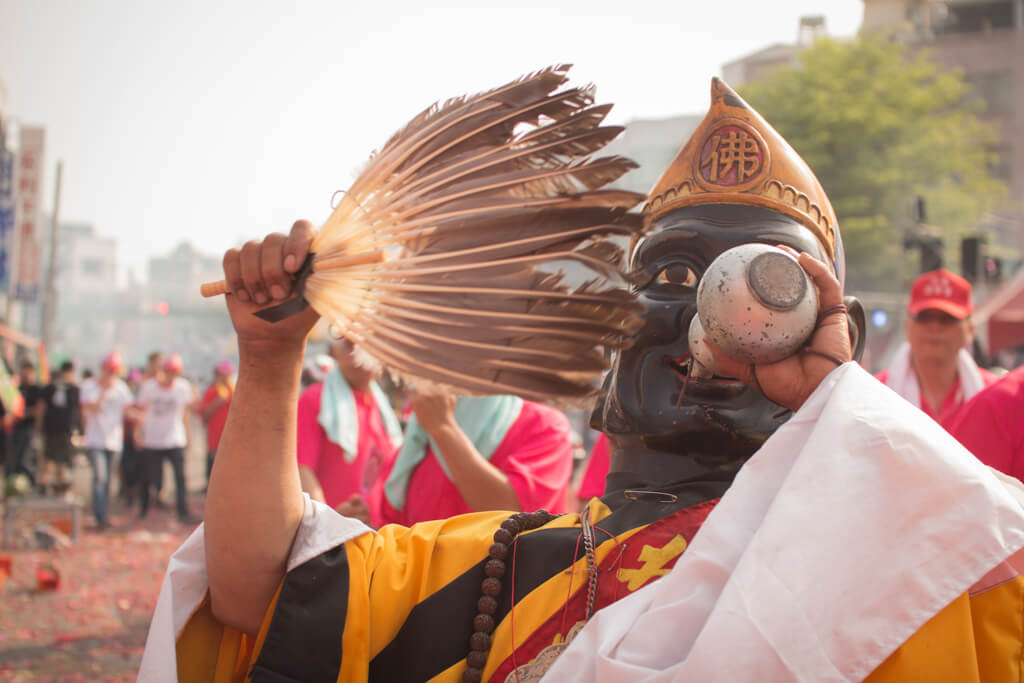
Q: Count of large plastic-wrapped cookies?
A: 0